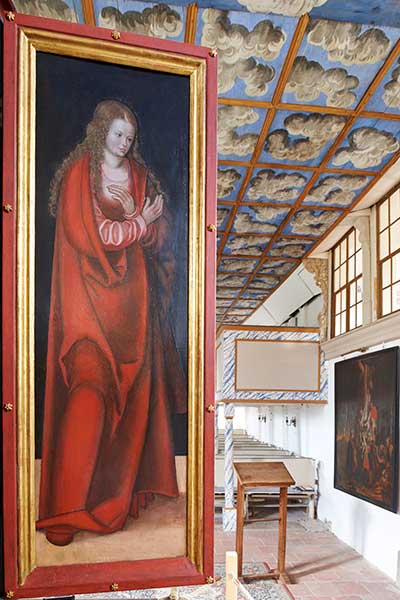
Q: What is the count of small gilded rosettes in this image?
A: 10